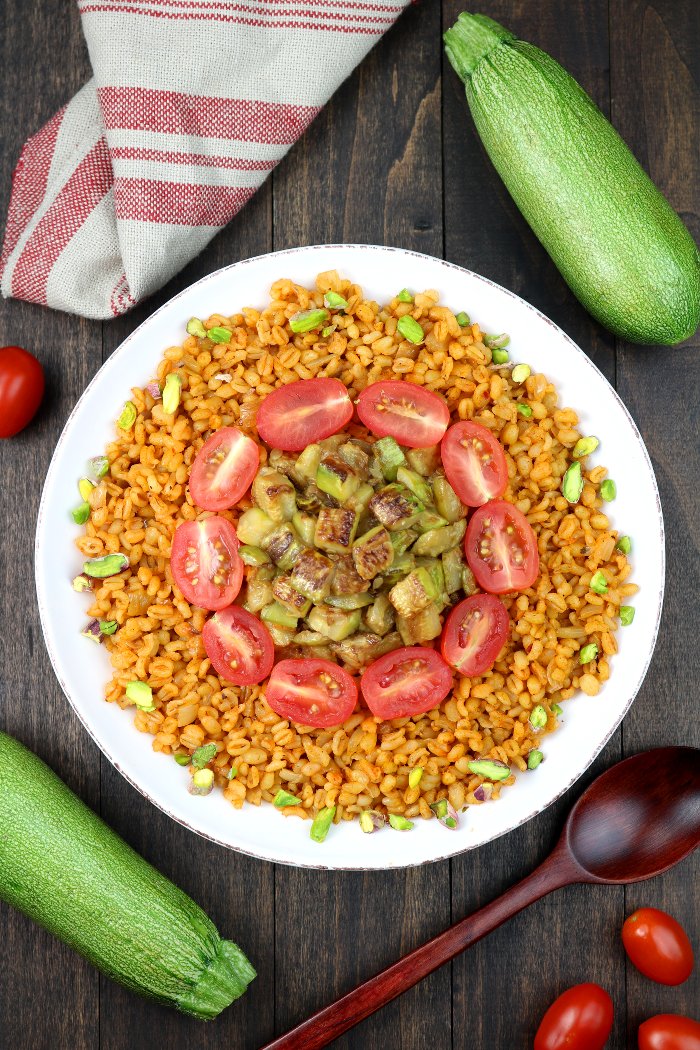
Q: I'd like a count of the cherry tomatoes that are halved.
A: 10